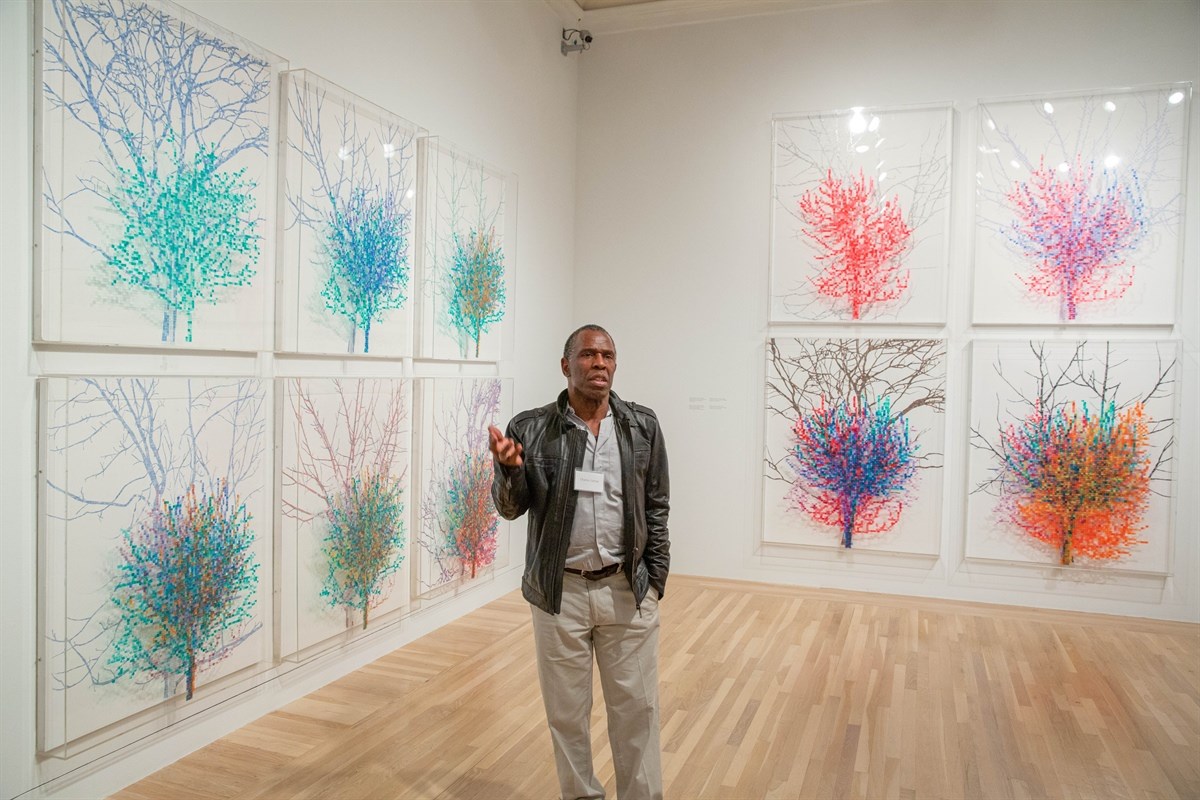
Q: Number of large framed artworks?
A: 10